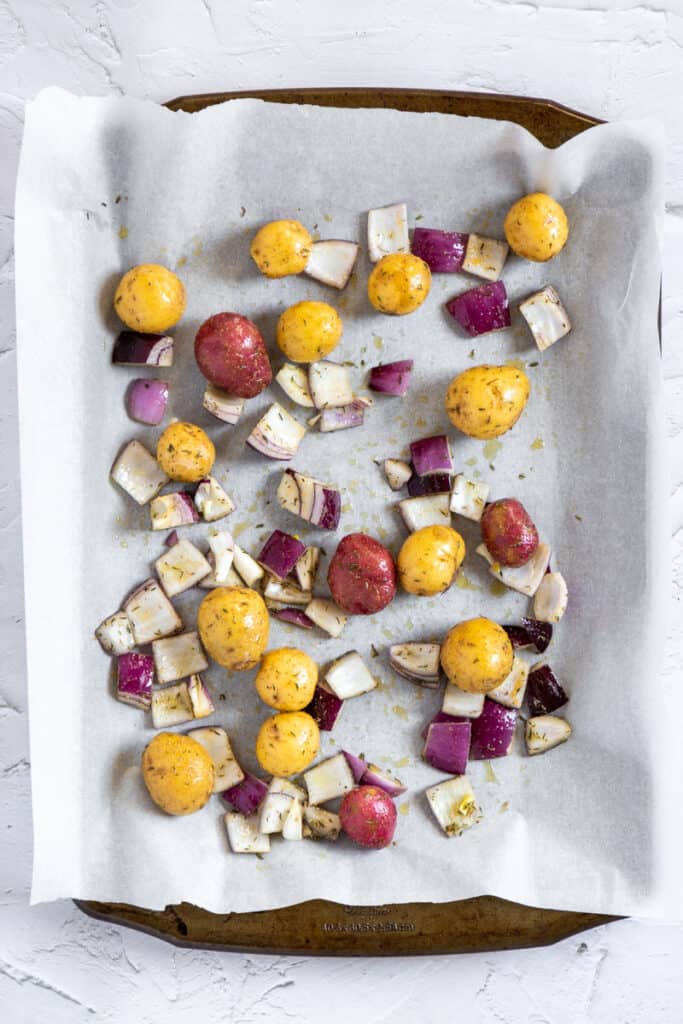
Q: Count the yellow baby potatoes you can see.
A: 13